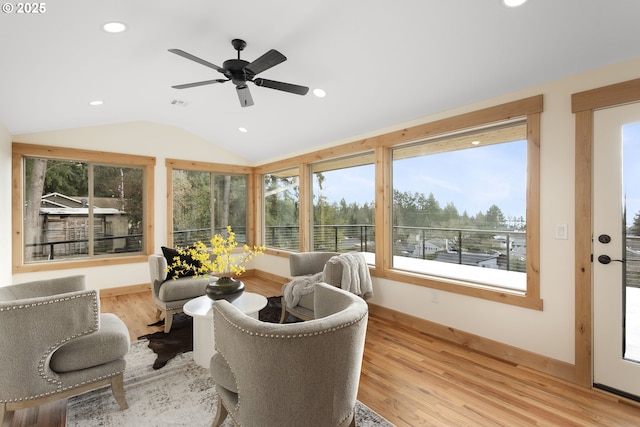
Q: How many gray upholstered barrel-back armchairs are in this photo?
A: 4